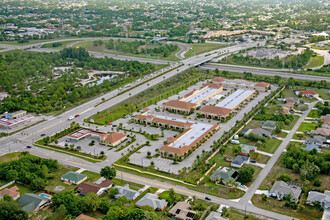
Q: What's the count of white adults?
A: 0